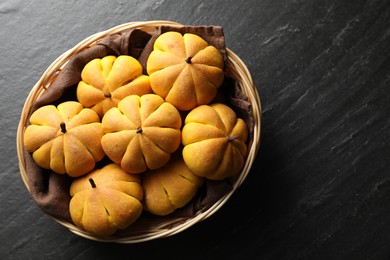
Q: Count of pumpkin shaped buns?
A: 7